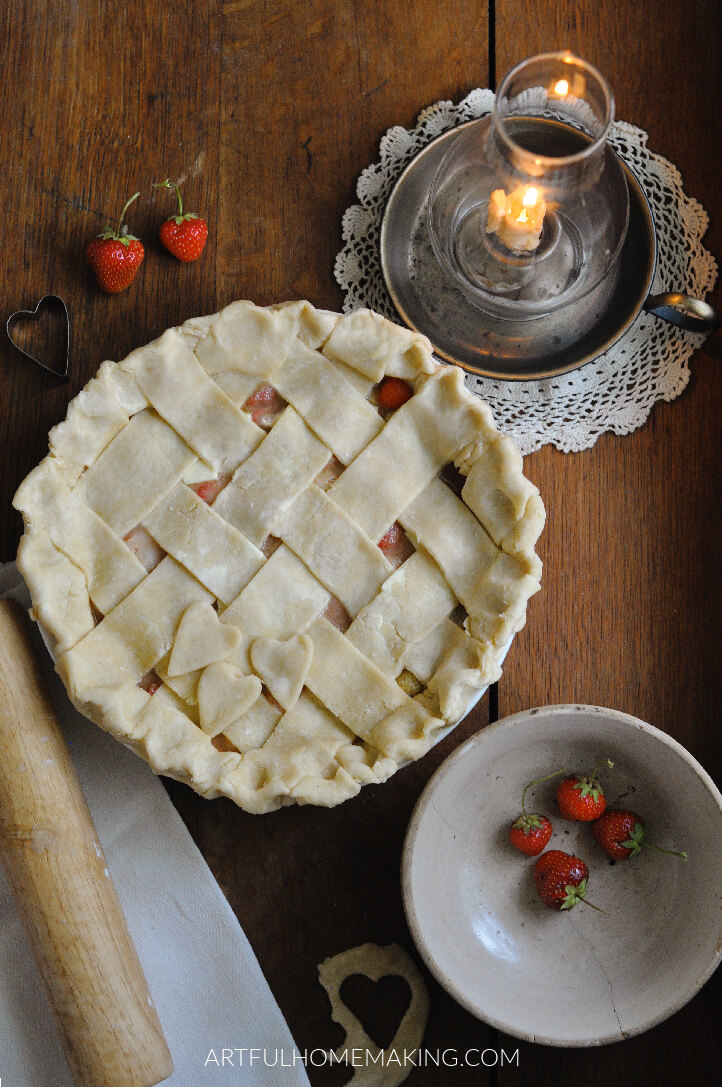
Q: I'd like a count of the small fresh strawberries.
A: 6